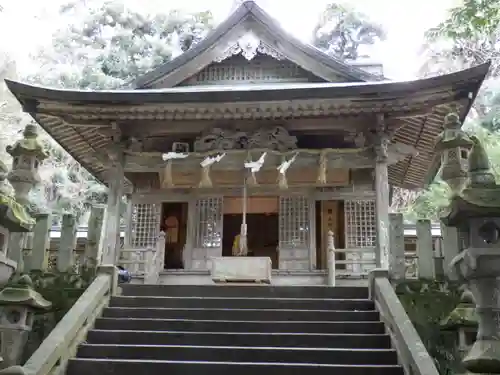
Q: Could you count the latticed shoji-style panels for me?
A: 4